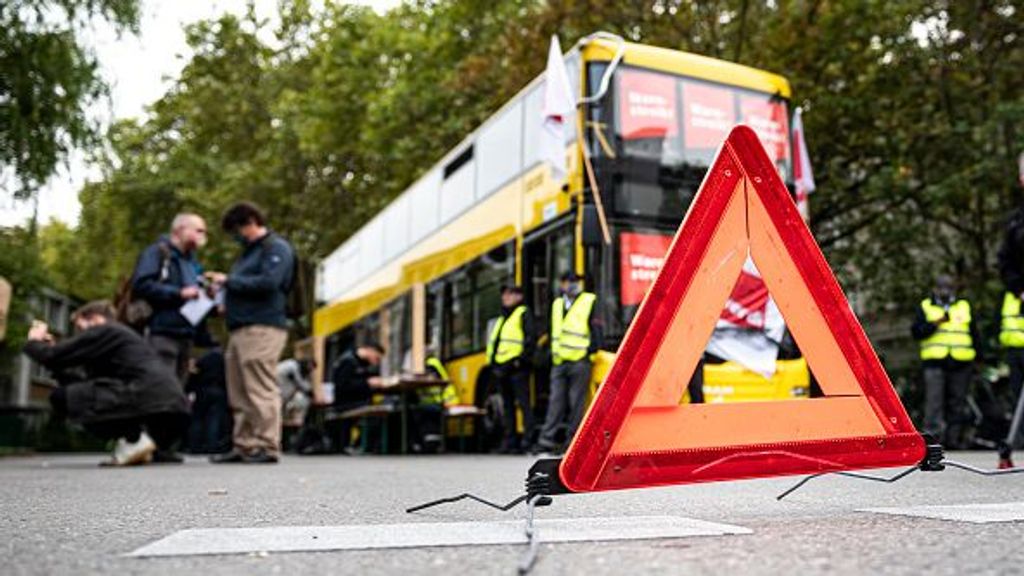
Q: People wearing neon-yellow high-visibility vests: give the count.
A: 5